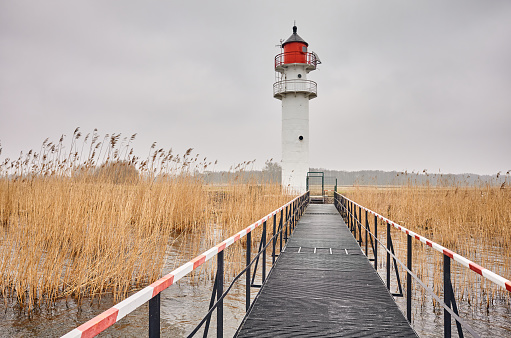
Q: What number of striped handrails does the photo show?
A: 2